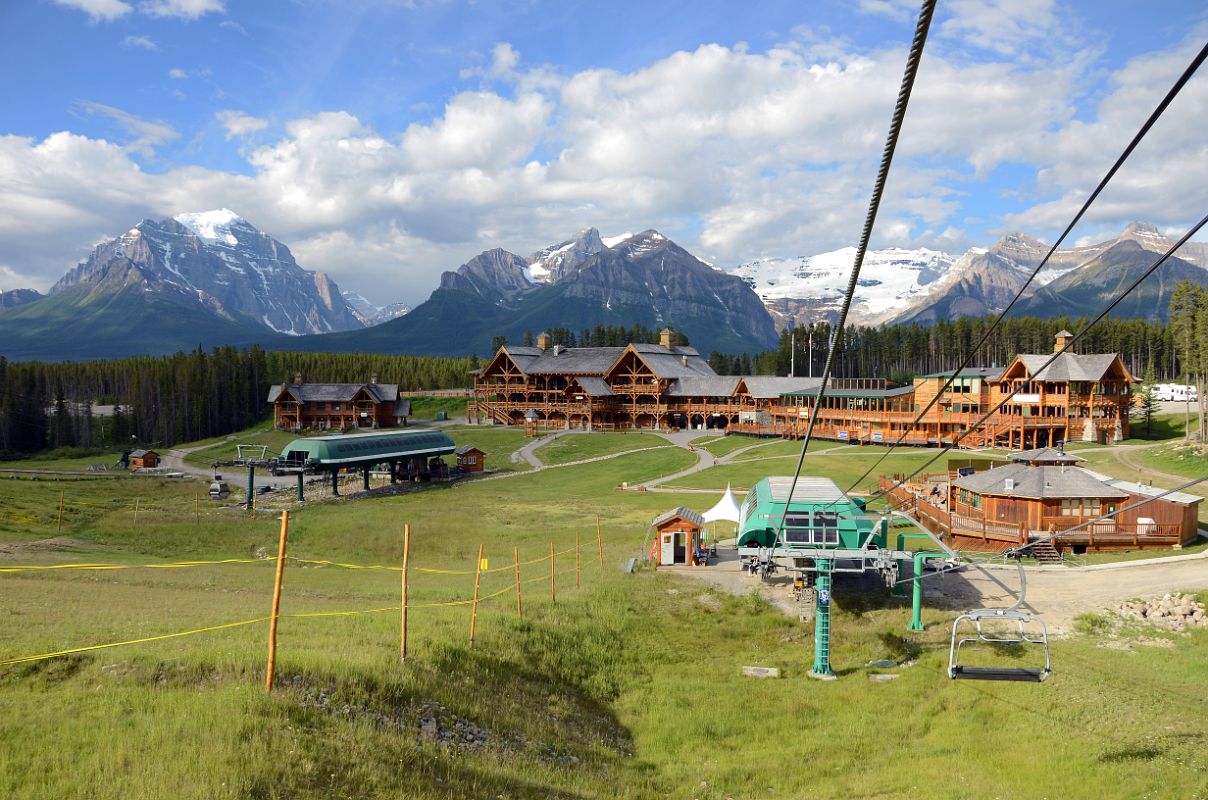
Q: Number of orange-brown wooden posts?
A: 11